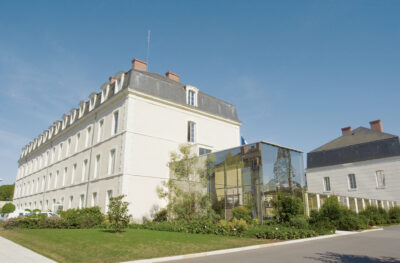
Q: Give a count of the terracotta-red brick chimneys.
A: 5